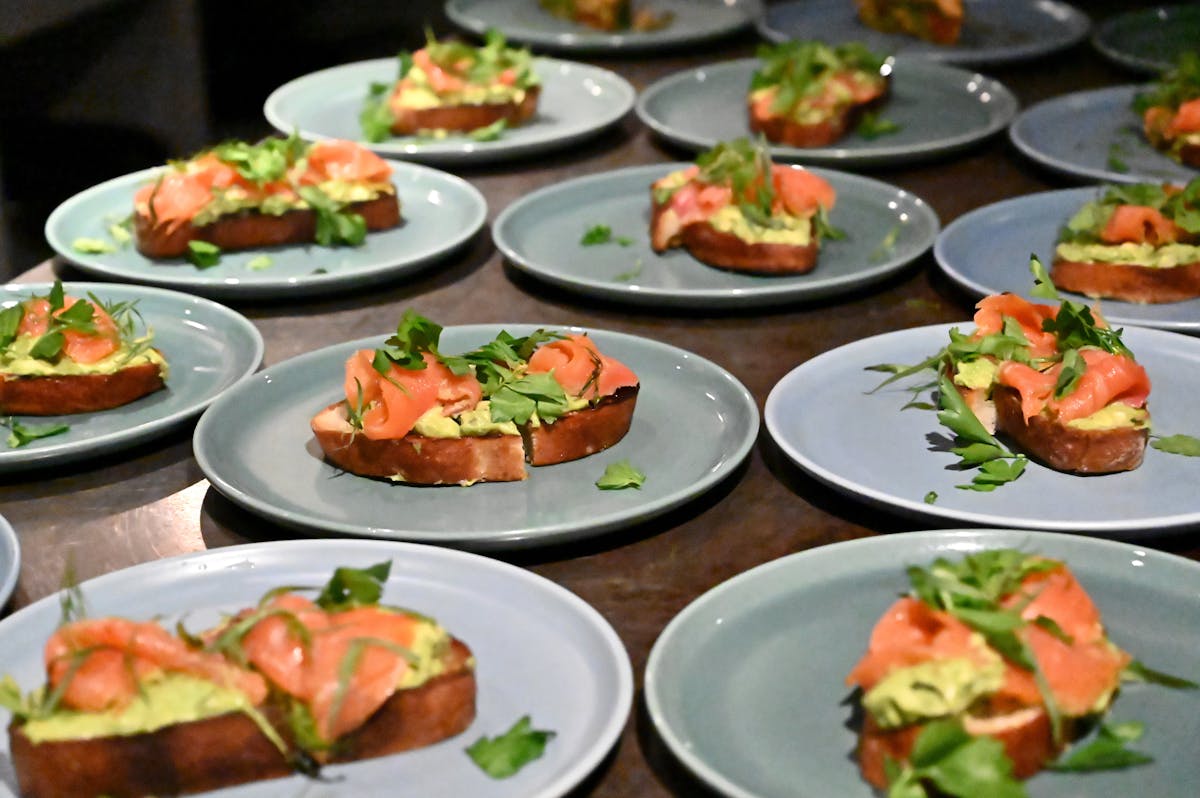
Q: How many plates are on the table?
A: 15